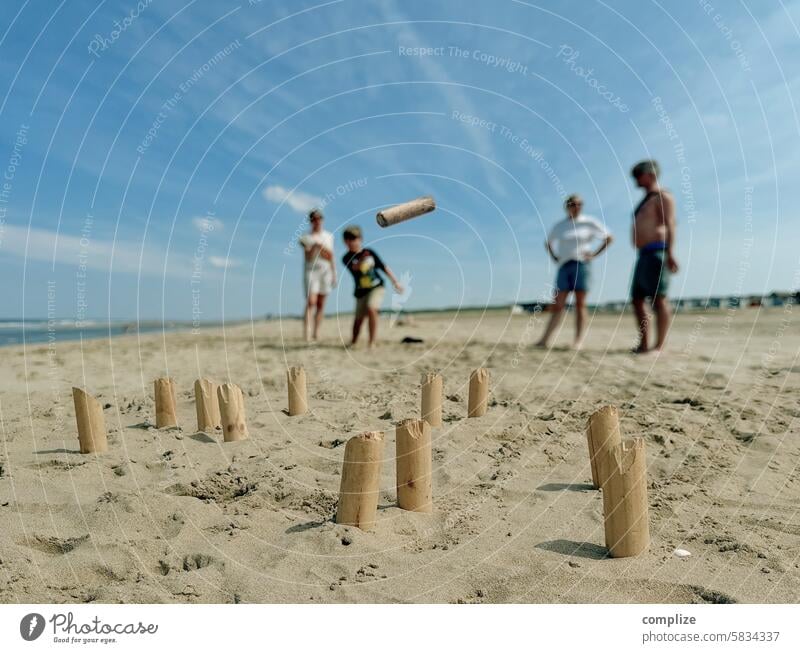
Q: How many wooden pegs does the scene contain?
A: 12